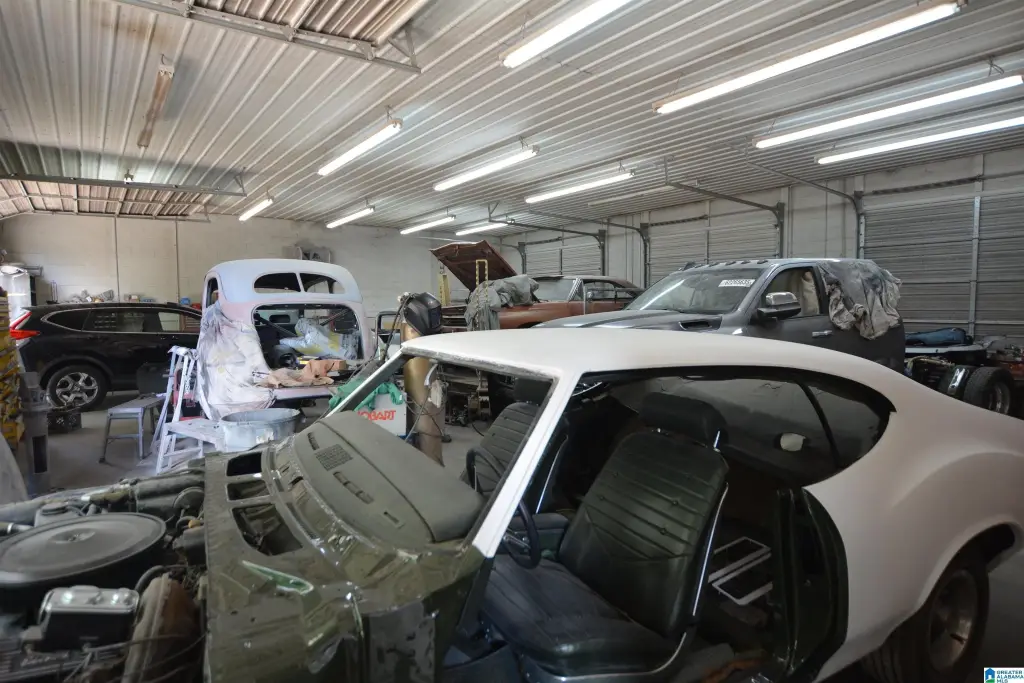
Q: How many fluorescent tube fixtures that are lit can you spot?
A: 11